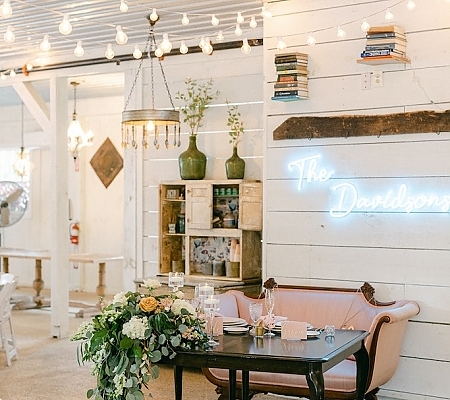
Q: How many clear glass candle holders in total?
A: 3